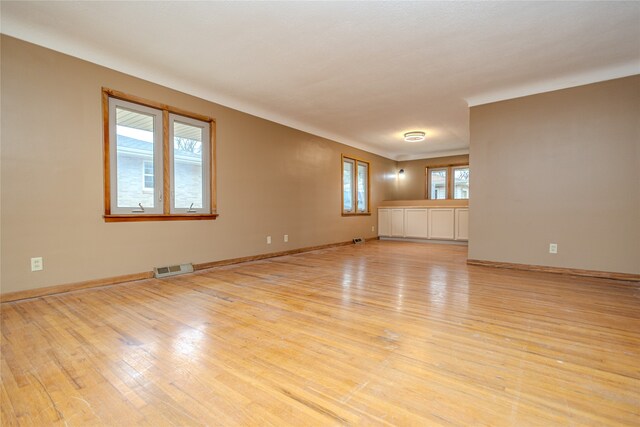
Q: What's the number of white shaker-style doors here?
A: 5